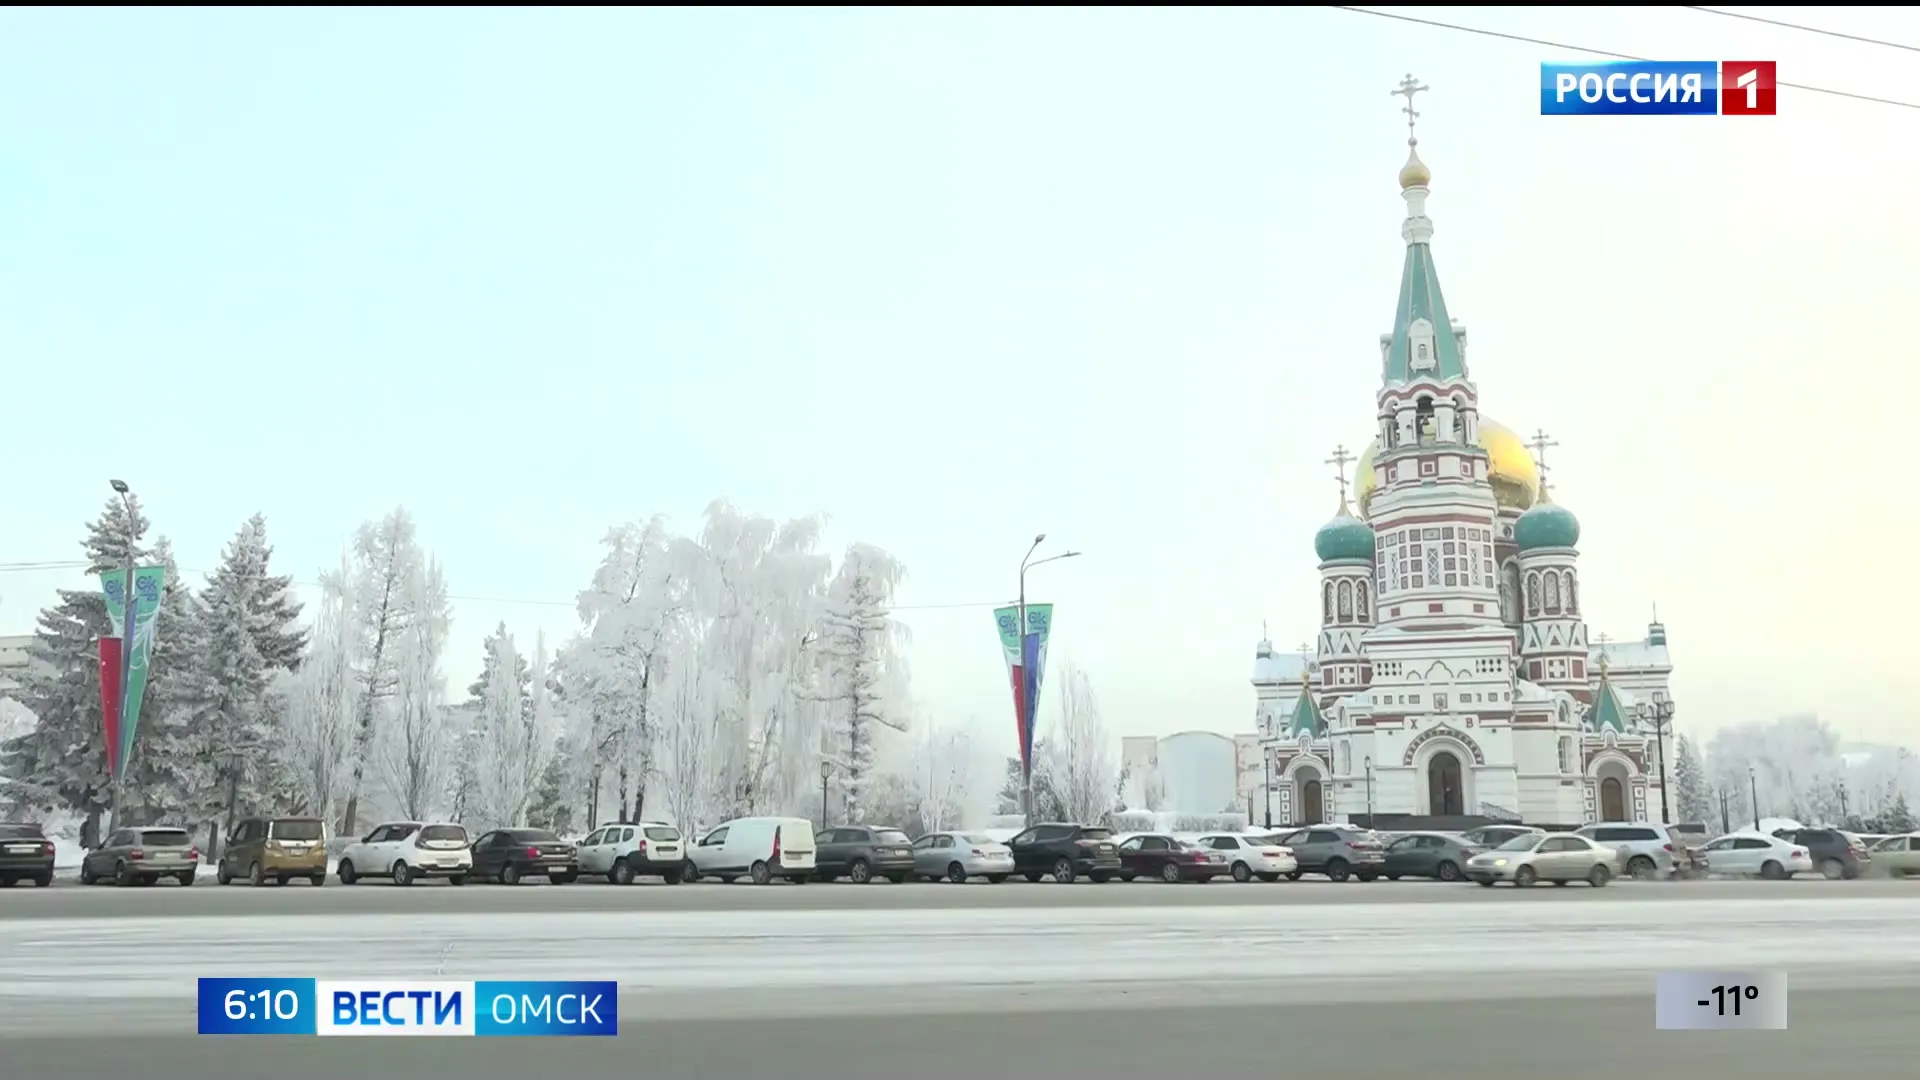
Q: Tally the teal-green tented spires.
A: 3